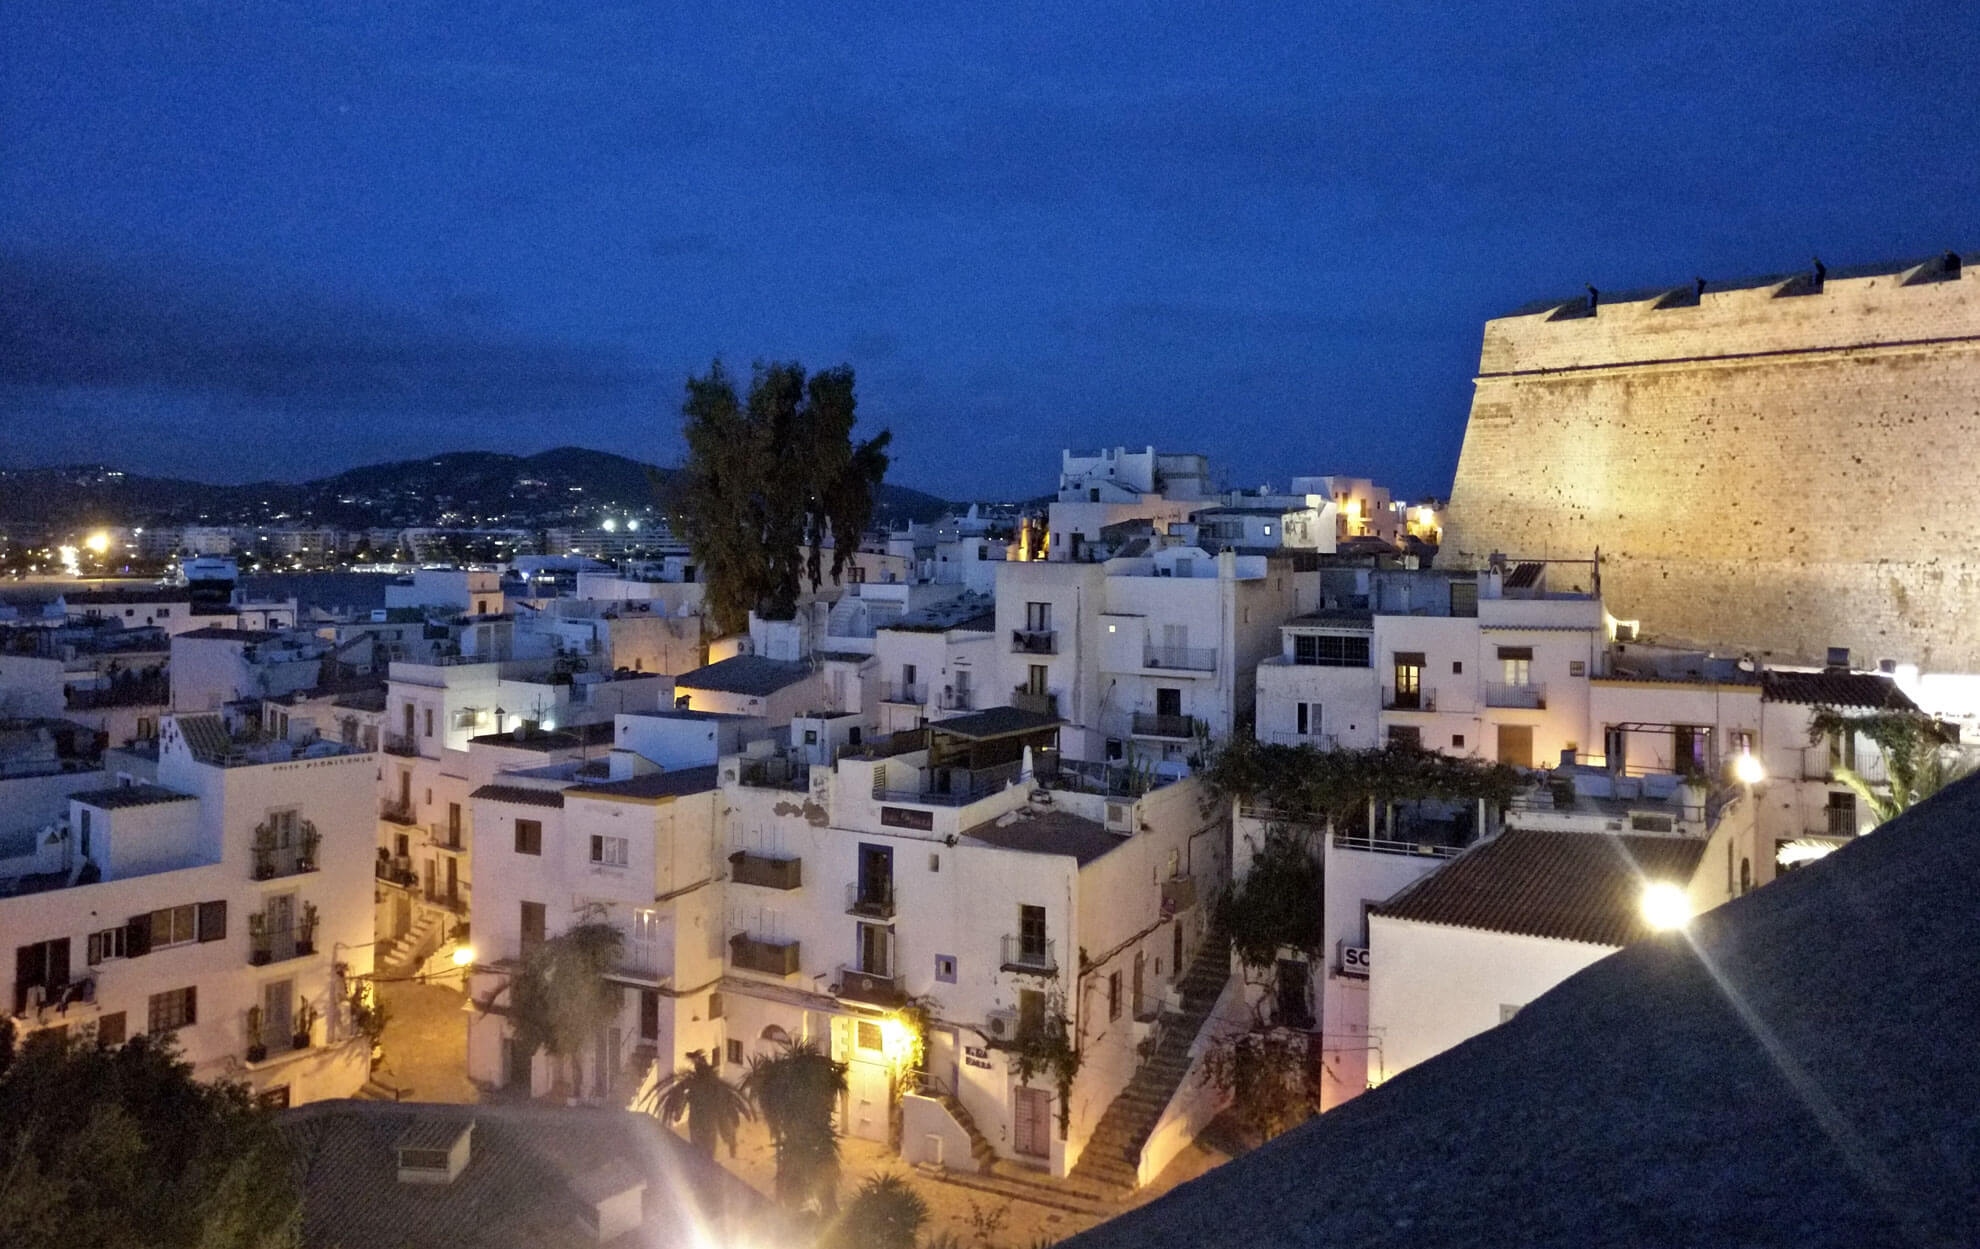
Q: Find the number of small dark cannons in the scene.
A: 4